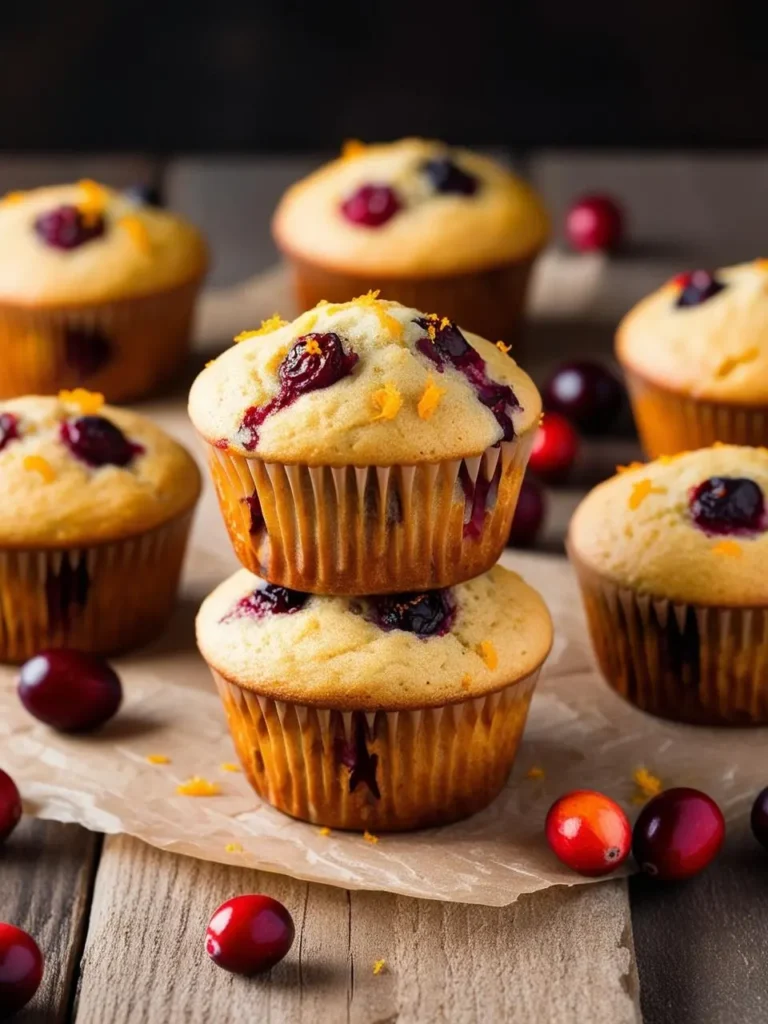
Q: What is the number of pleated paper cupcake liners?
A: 7